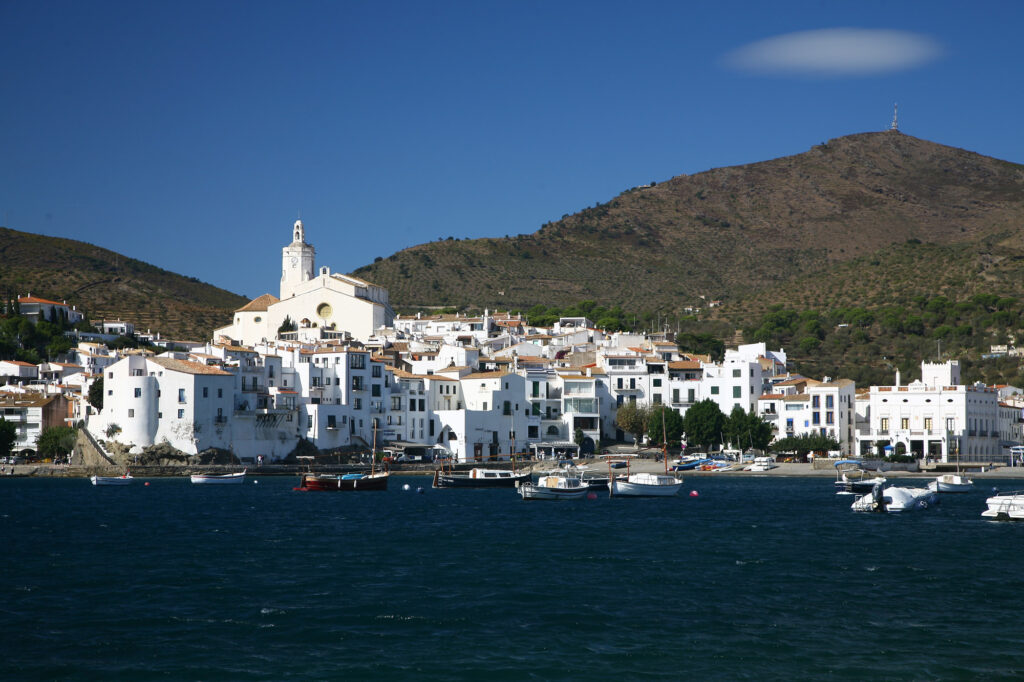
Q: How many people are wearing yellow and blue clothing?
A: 0